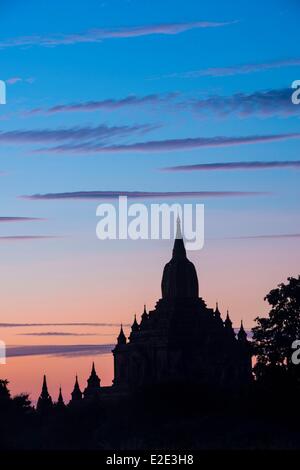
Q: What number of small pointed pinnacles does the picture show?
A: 10